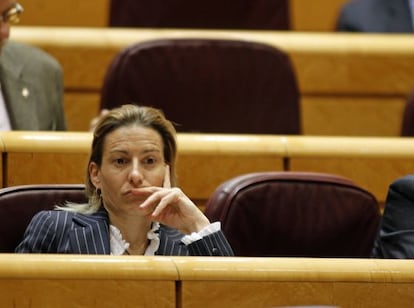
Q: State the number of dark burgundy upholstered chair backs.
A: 5